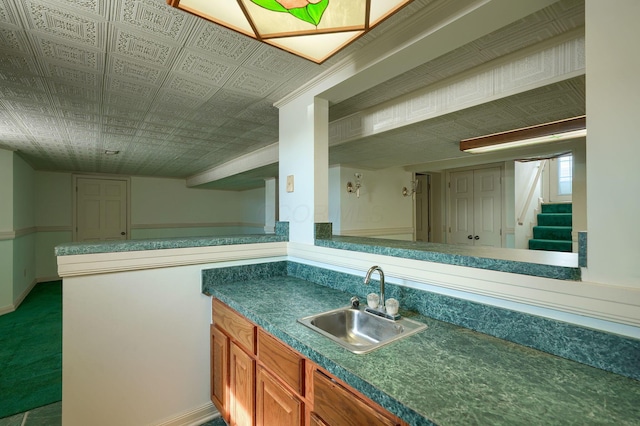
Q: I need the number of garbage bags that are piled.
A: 0